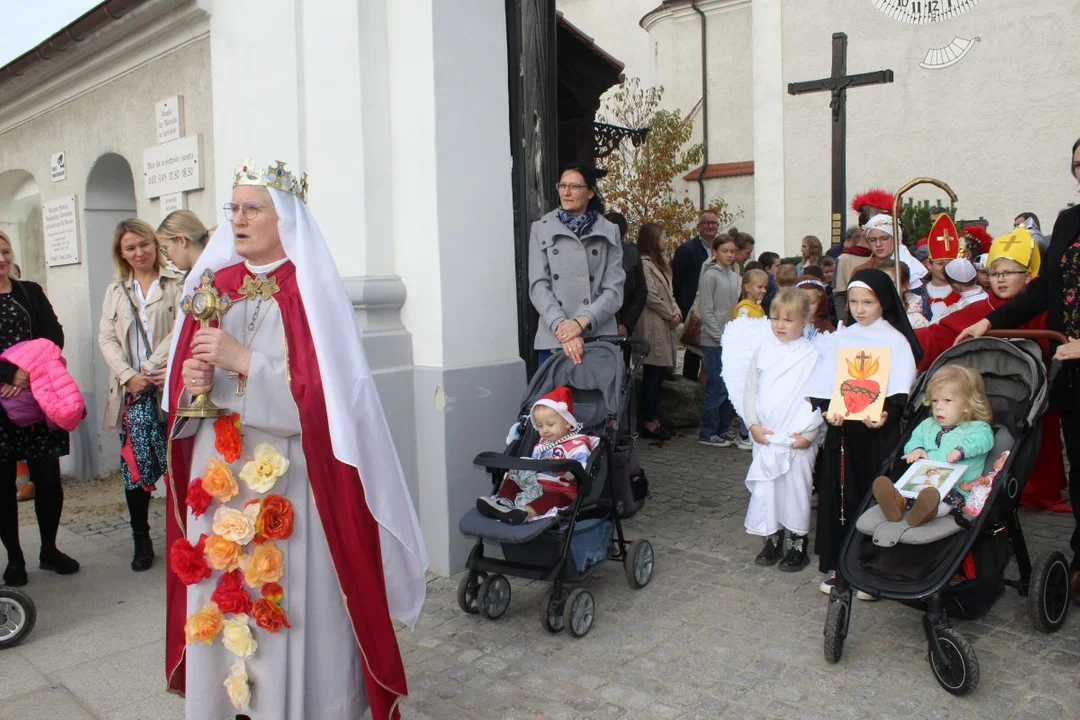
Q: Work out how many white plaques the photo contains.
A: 5